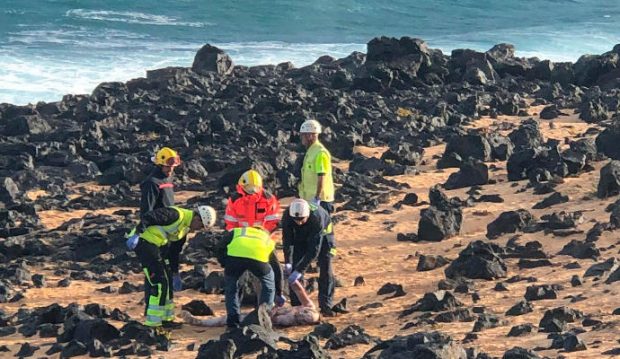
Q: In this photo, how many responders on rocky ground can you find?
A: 6